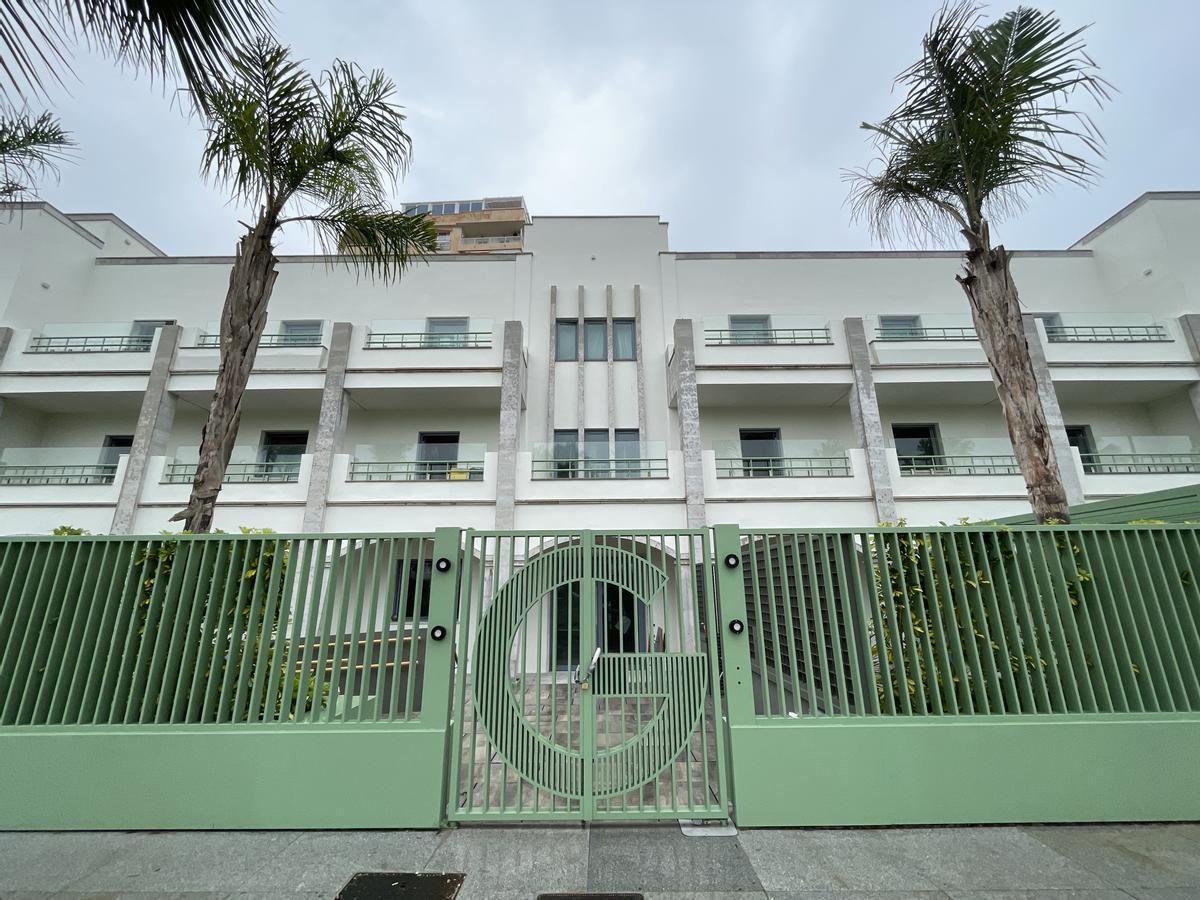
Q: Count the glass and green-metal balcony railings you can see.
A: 13